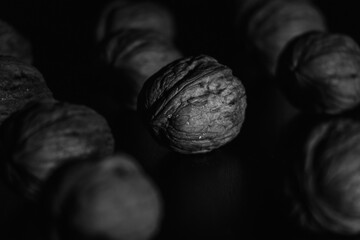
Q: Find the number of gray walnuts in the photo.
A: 10